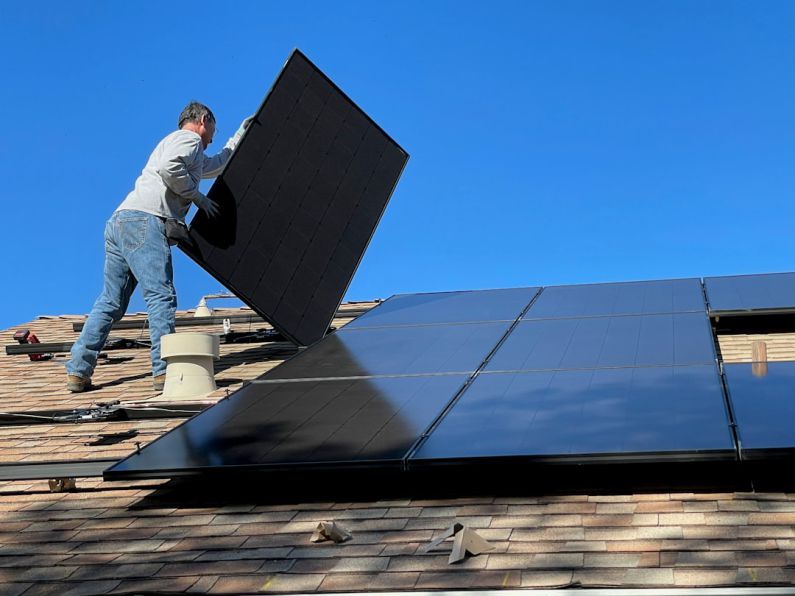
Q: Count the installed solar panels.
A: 8